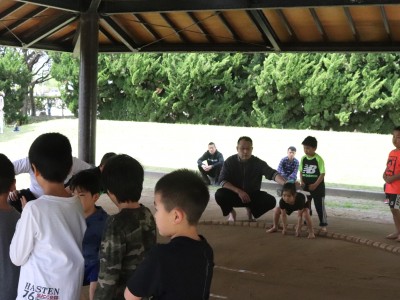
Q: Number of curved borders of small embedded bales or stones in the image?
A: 1